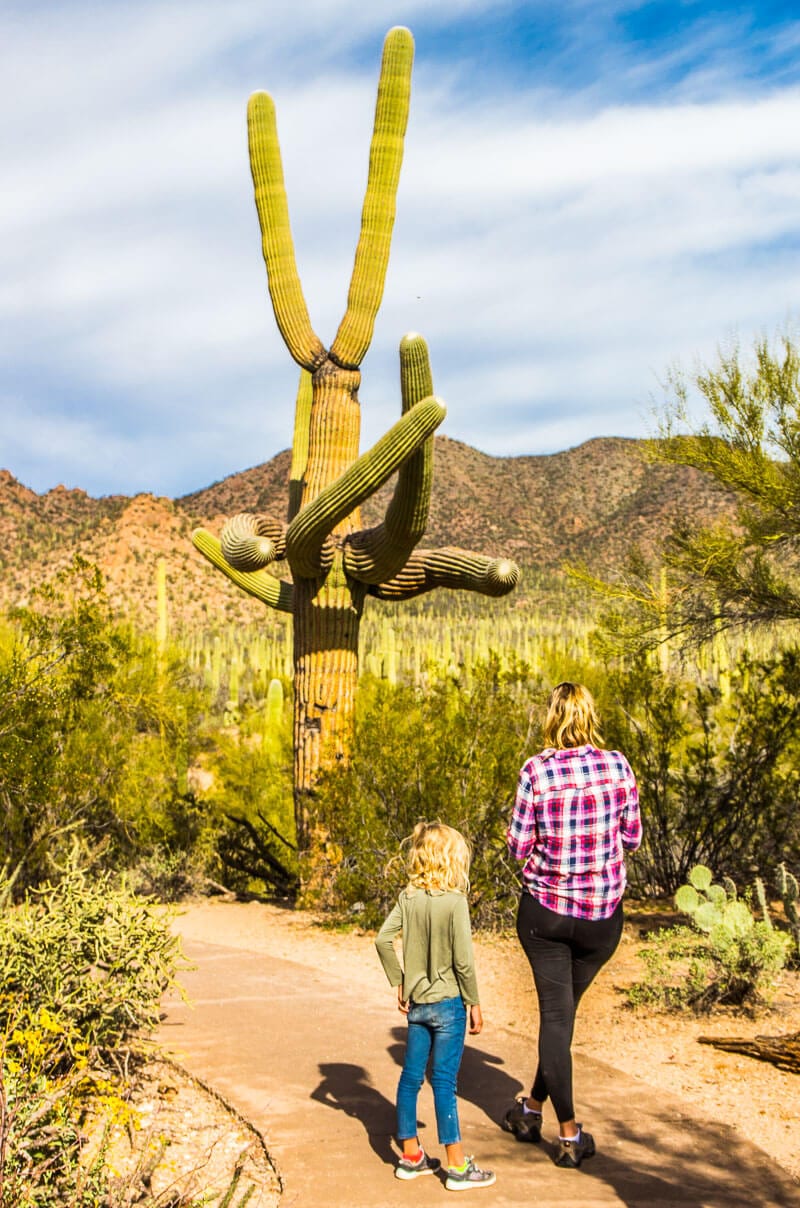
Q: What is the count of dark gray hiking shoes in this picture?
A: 2